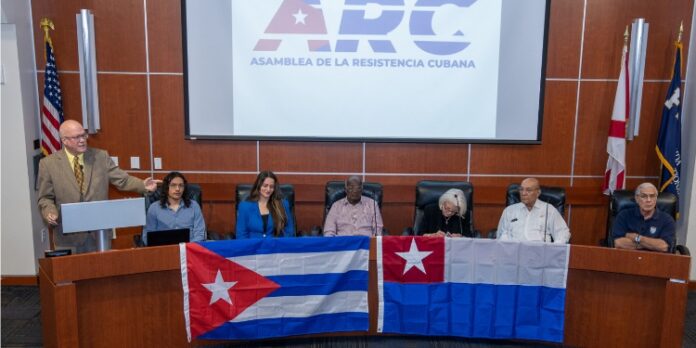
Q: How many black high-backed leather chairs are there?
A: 6